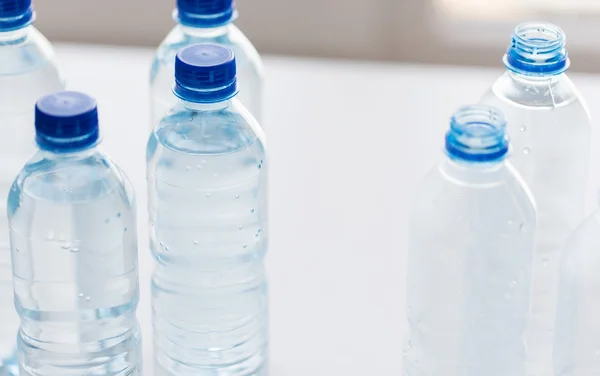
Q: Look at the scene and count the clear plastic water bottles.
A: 7